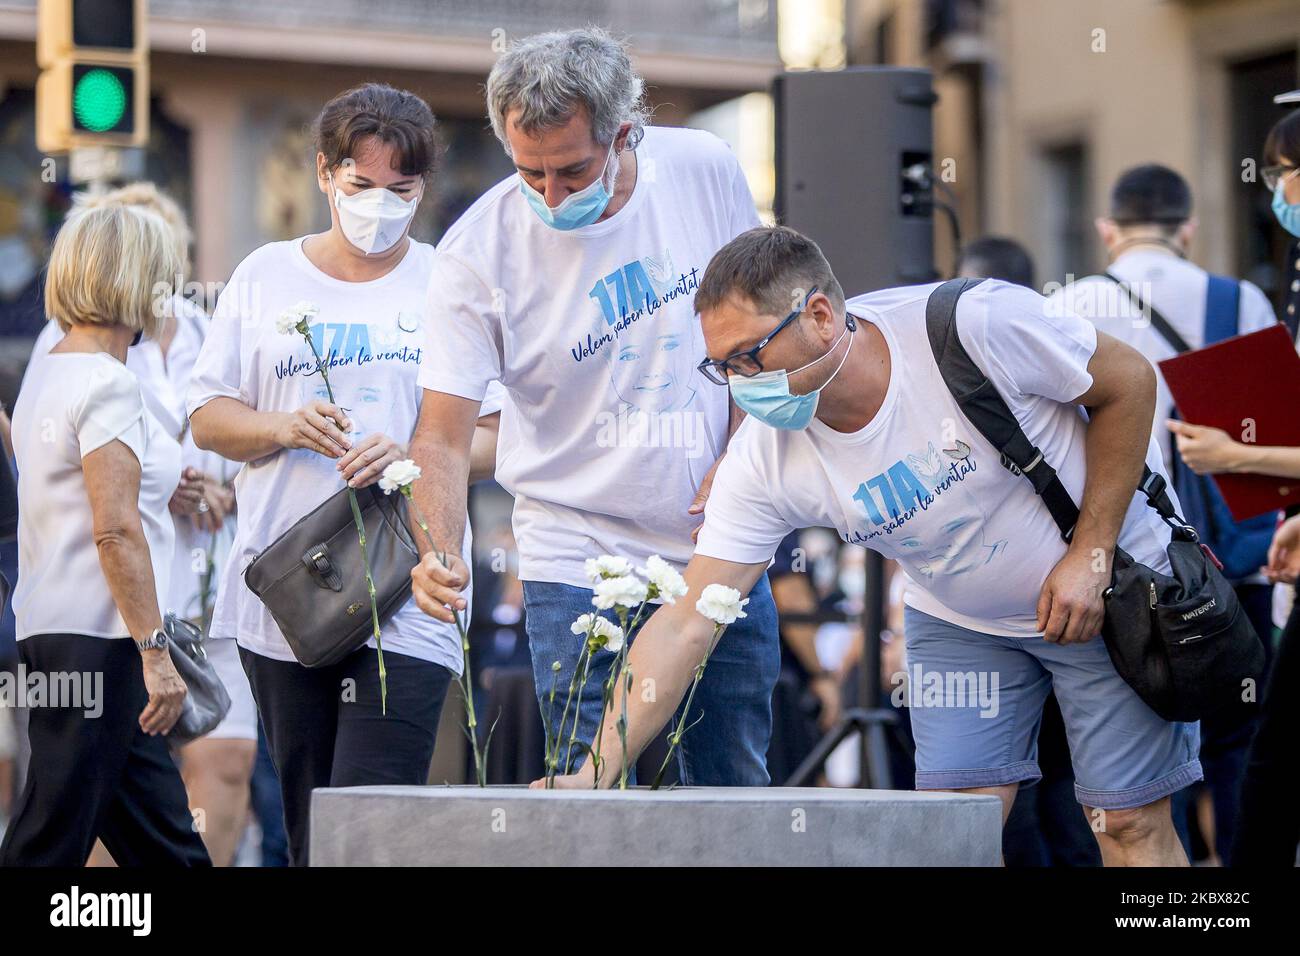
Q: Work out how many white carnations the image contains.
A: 7